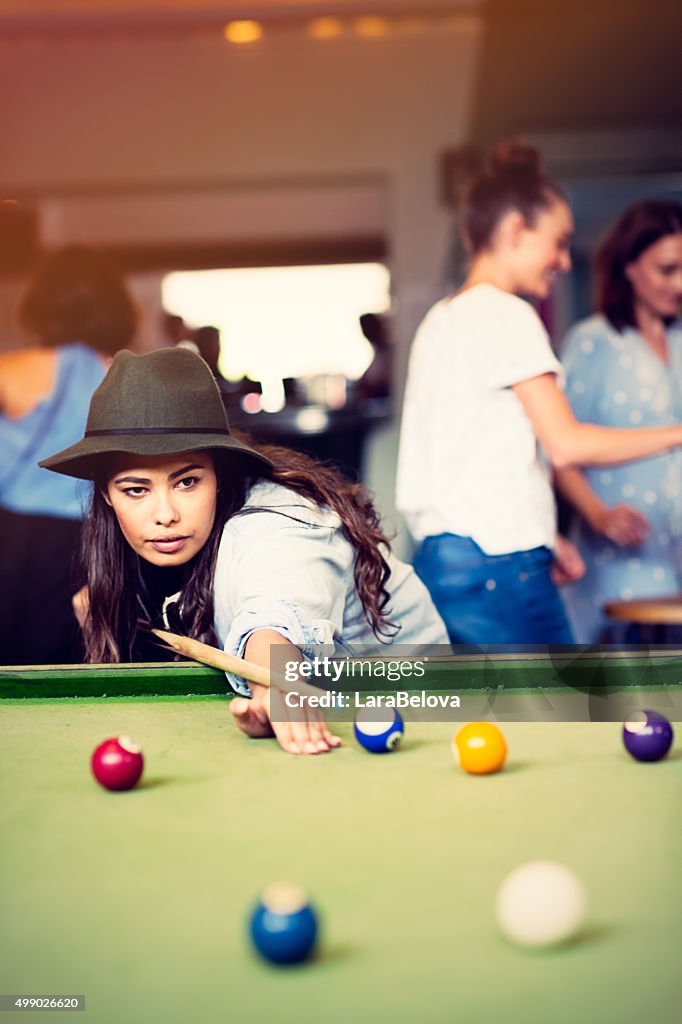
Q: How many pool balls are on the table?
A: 6